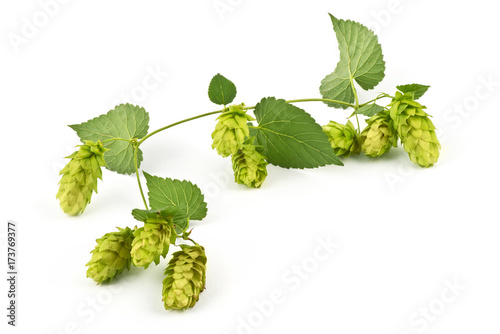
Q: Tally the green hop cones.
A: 9